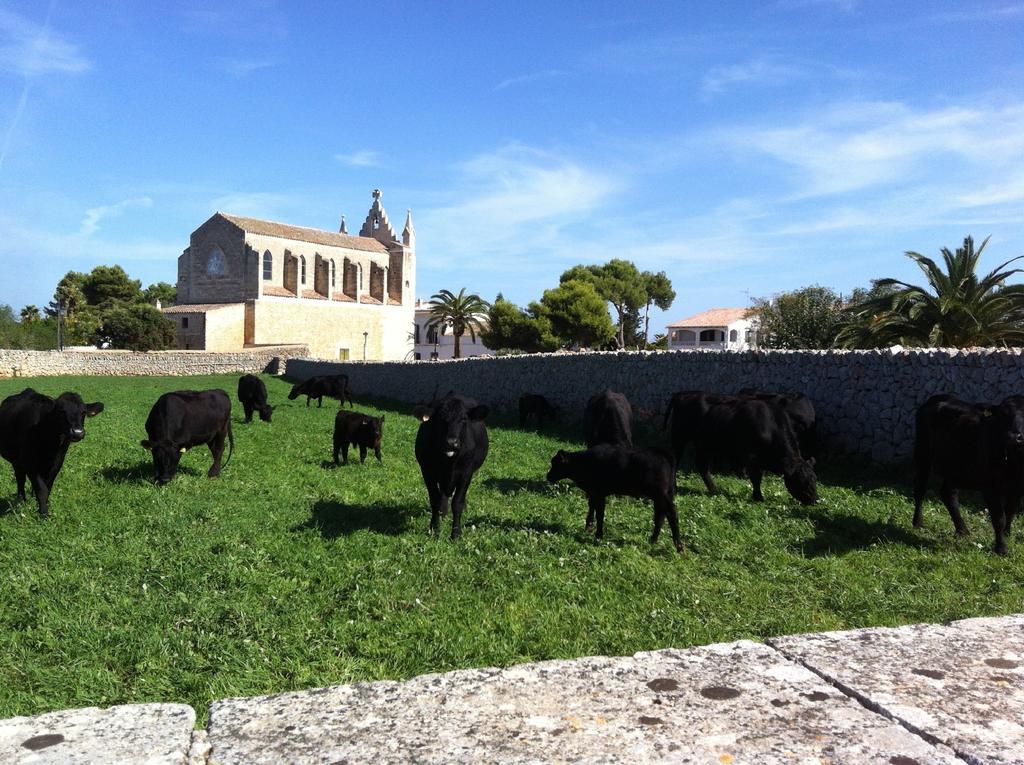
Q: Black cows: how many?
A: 12